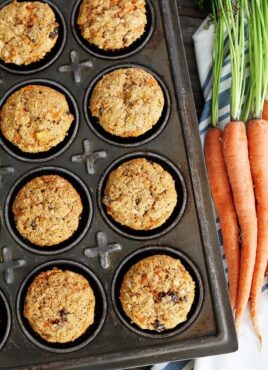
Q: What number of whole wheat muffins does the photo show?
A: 8